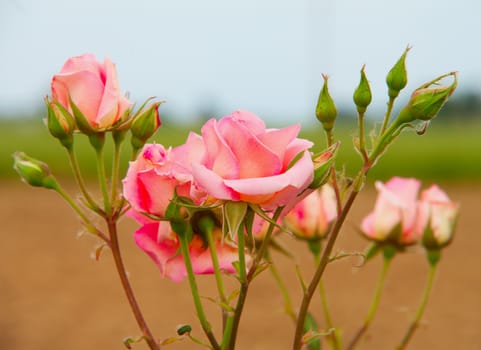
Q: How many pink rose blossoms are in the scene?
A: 7